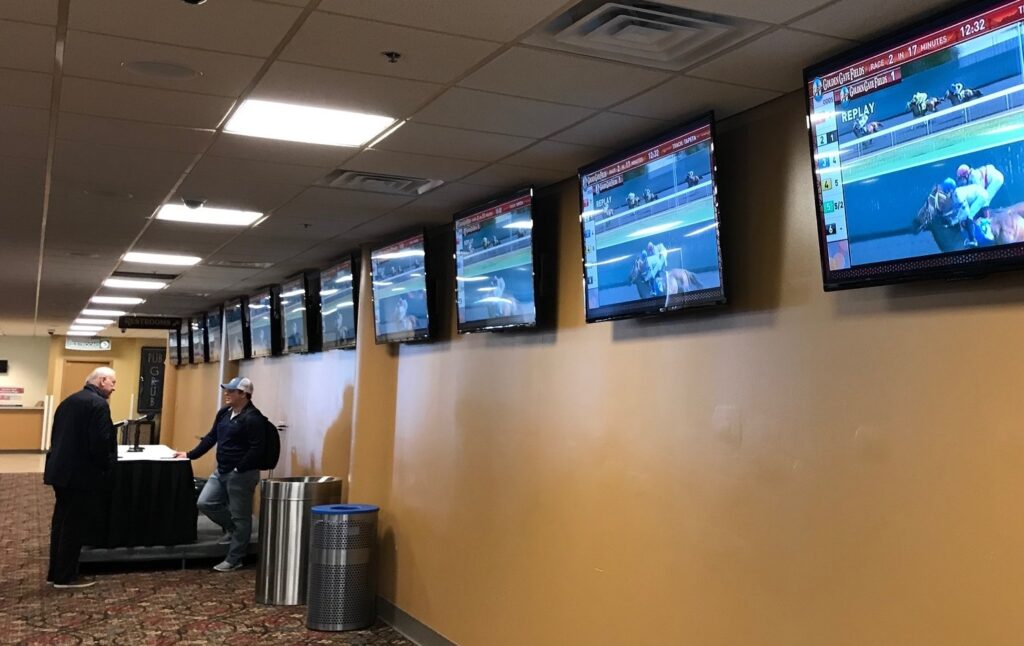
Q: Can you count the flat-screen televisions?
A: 12